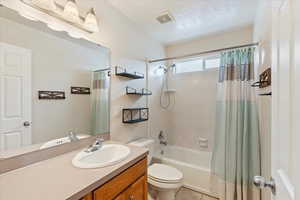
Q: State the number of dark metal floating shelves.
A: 3